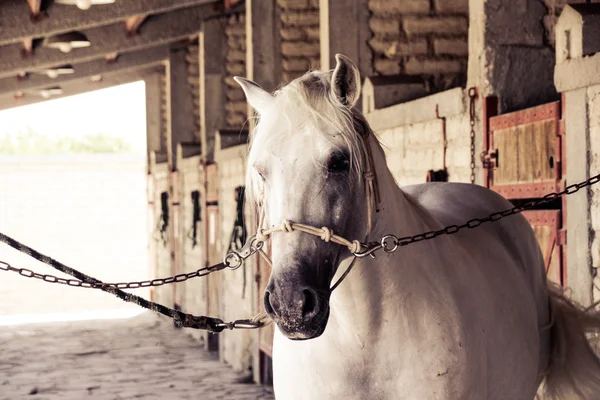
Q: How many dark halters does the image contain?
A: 3